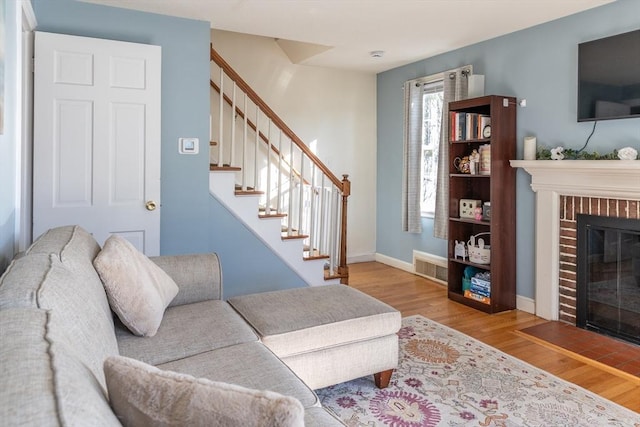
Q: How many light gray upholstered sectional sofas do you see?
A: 1